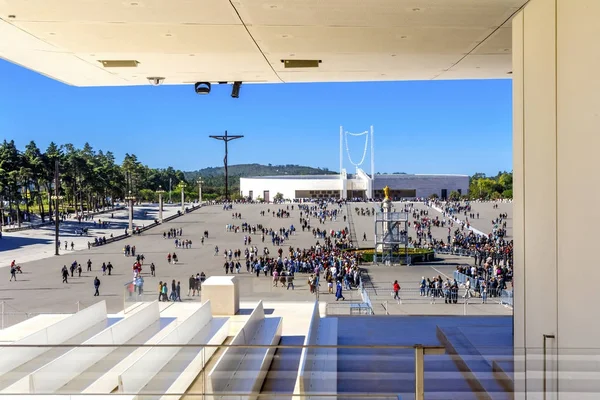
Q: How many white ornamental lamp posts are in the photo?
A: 4